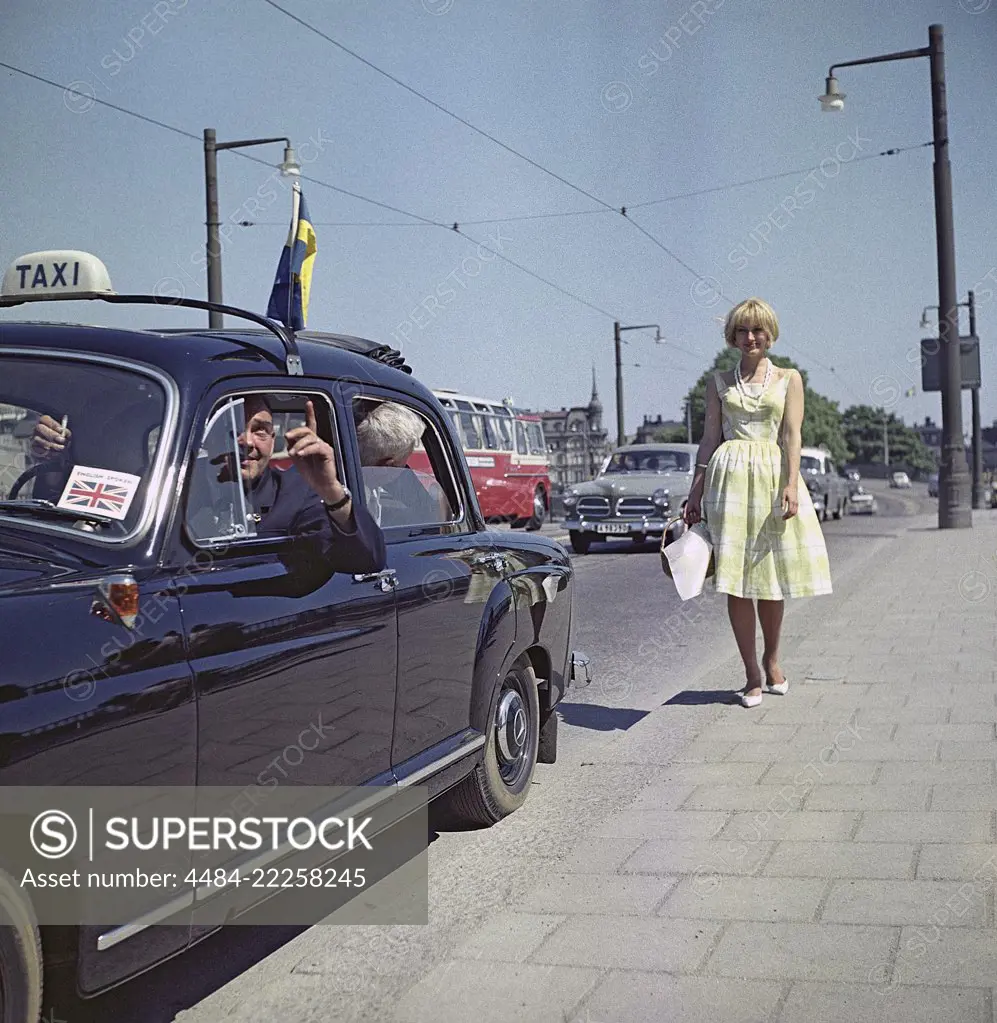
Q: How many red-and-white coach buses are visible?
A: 1